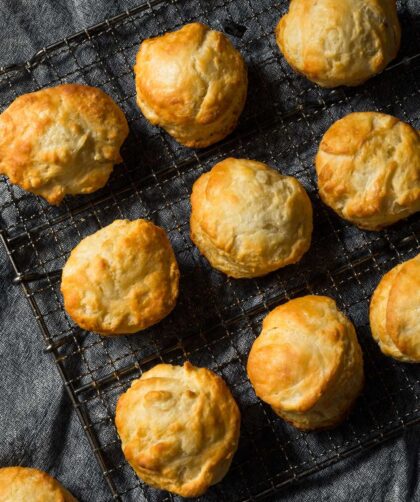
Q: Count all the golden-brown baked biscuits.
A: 10